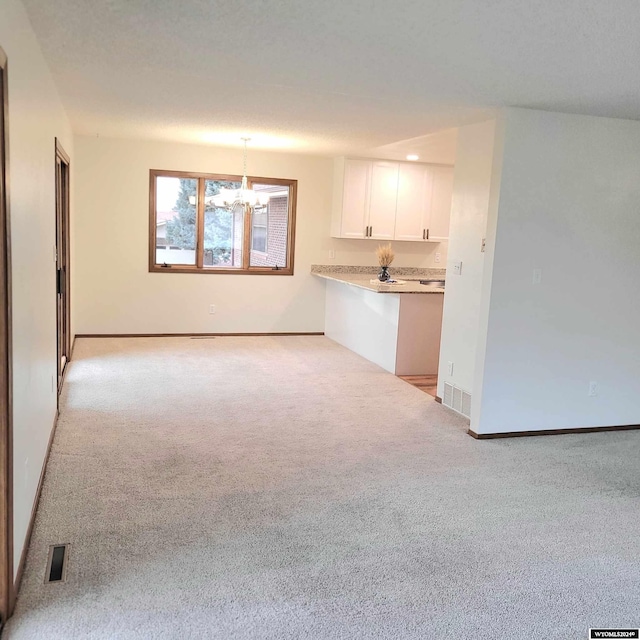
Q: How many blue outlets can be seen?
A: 0